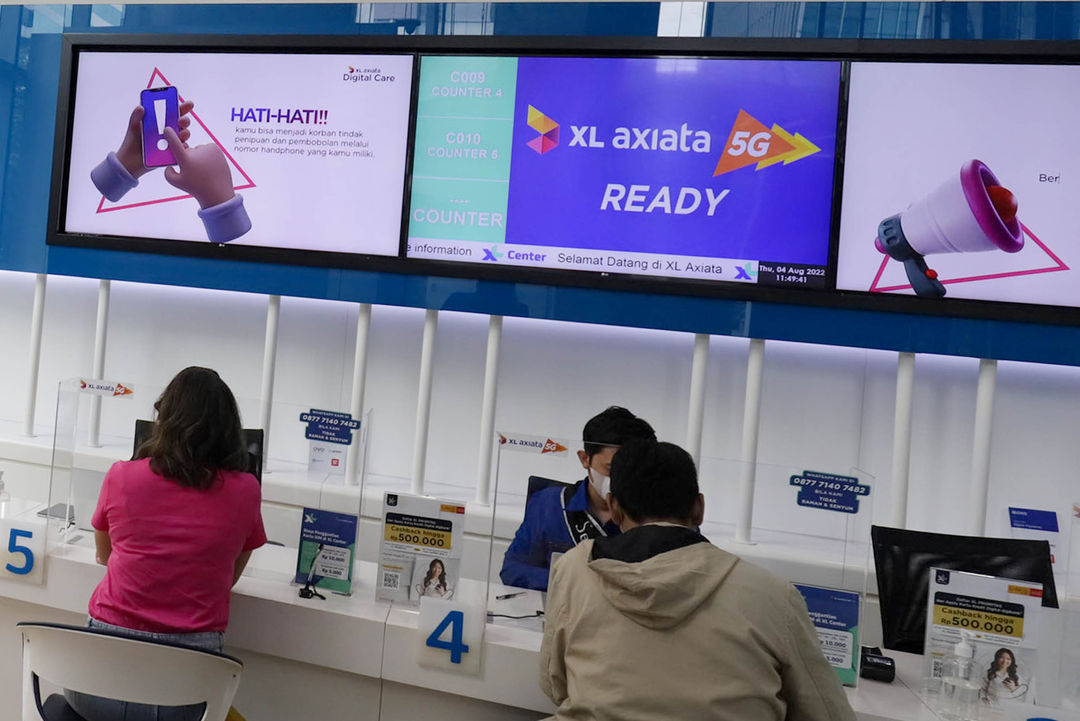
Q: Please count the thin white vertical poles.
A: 10